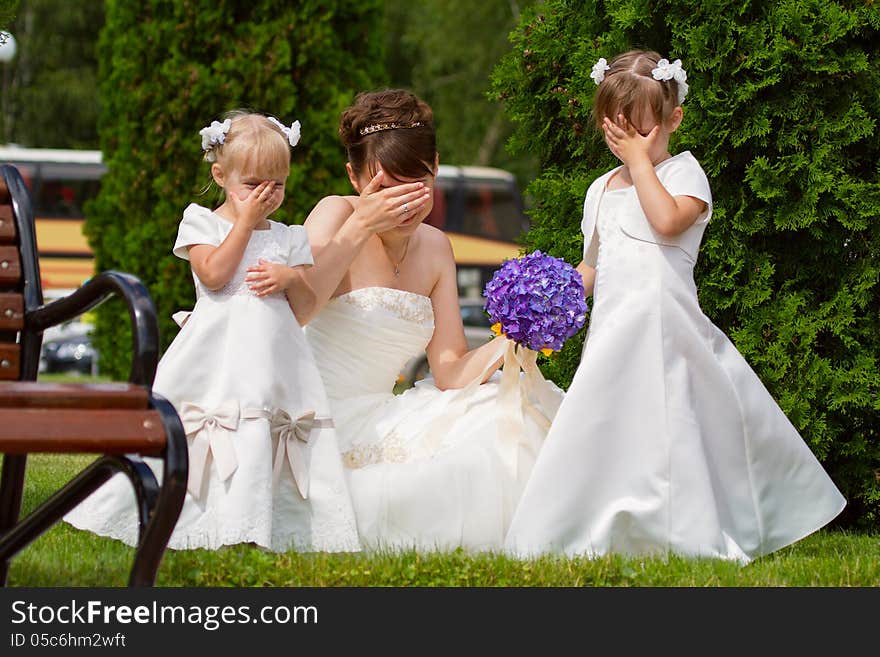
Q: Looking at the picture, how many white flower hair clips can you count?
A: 4